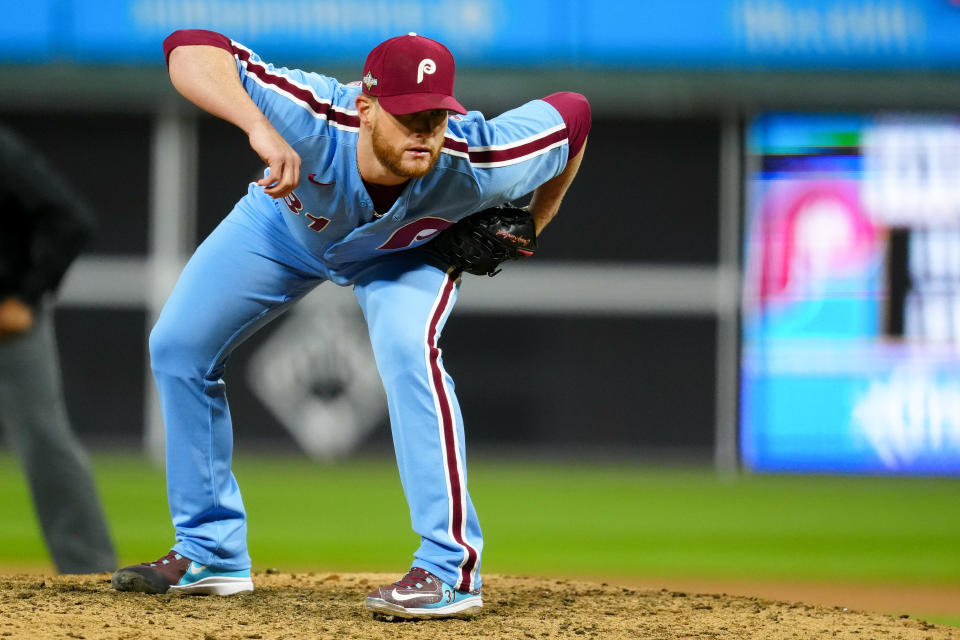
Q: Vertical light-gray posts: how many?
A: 2